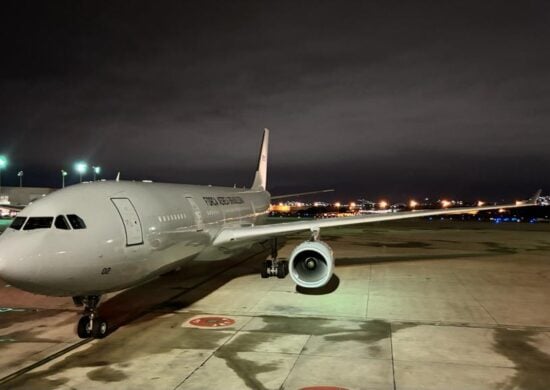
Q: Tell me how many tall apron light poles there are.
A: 5